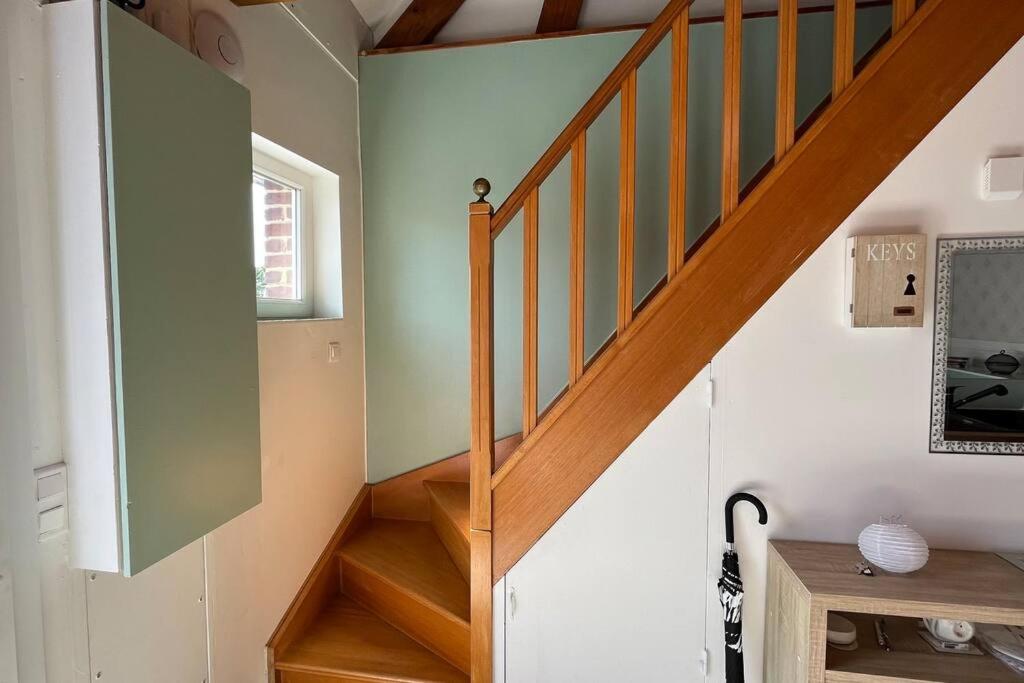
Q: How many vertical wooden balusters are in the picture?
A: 8